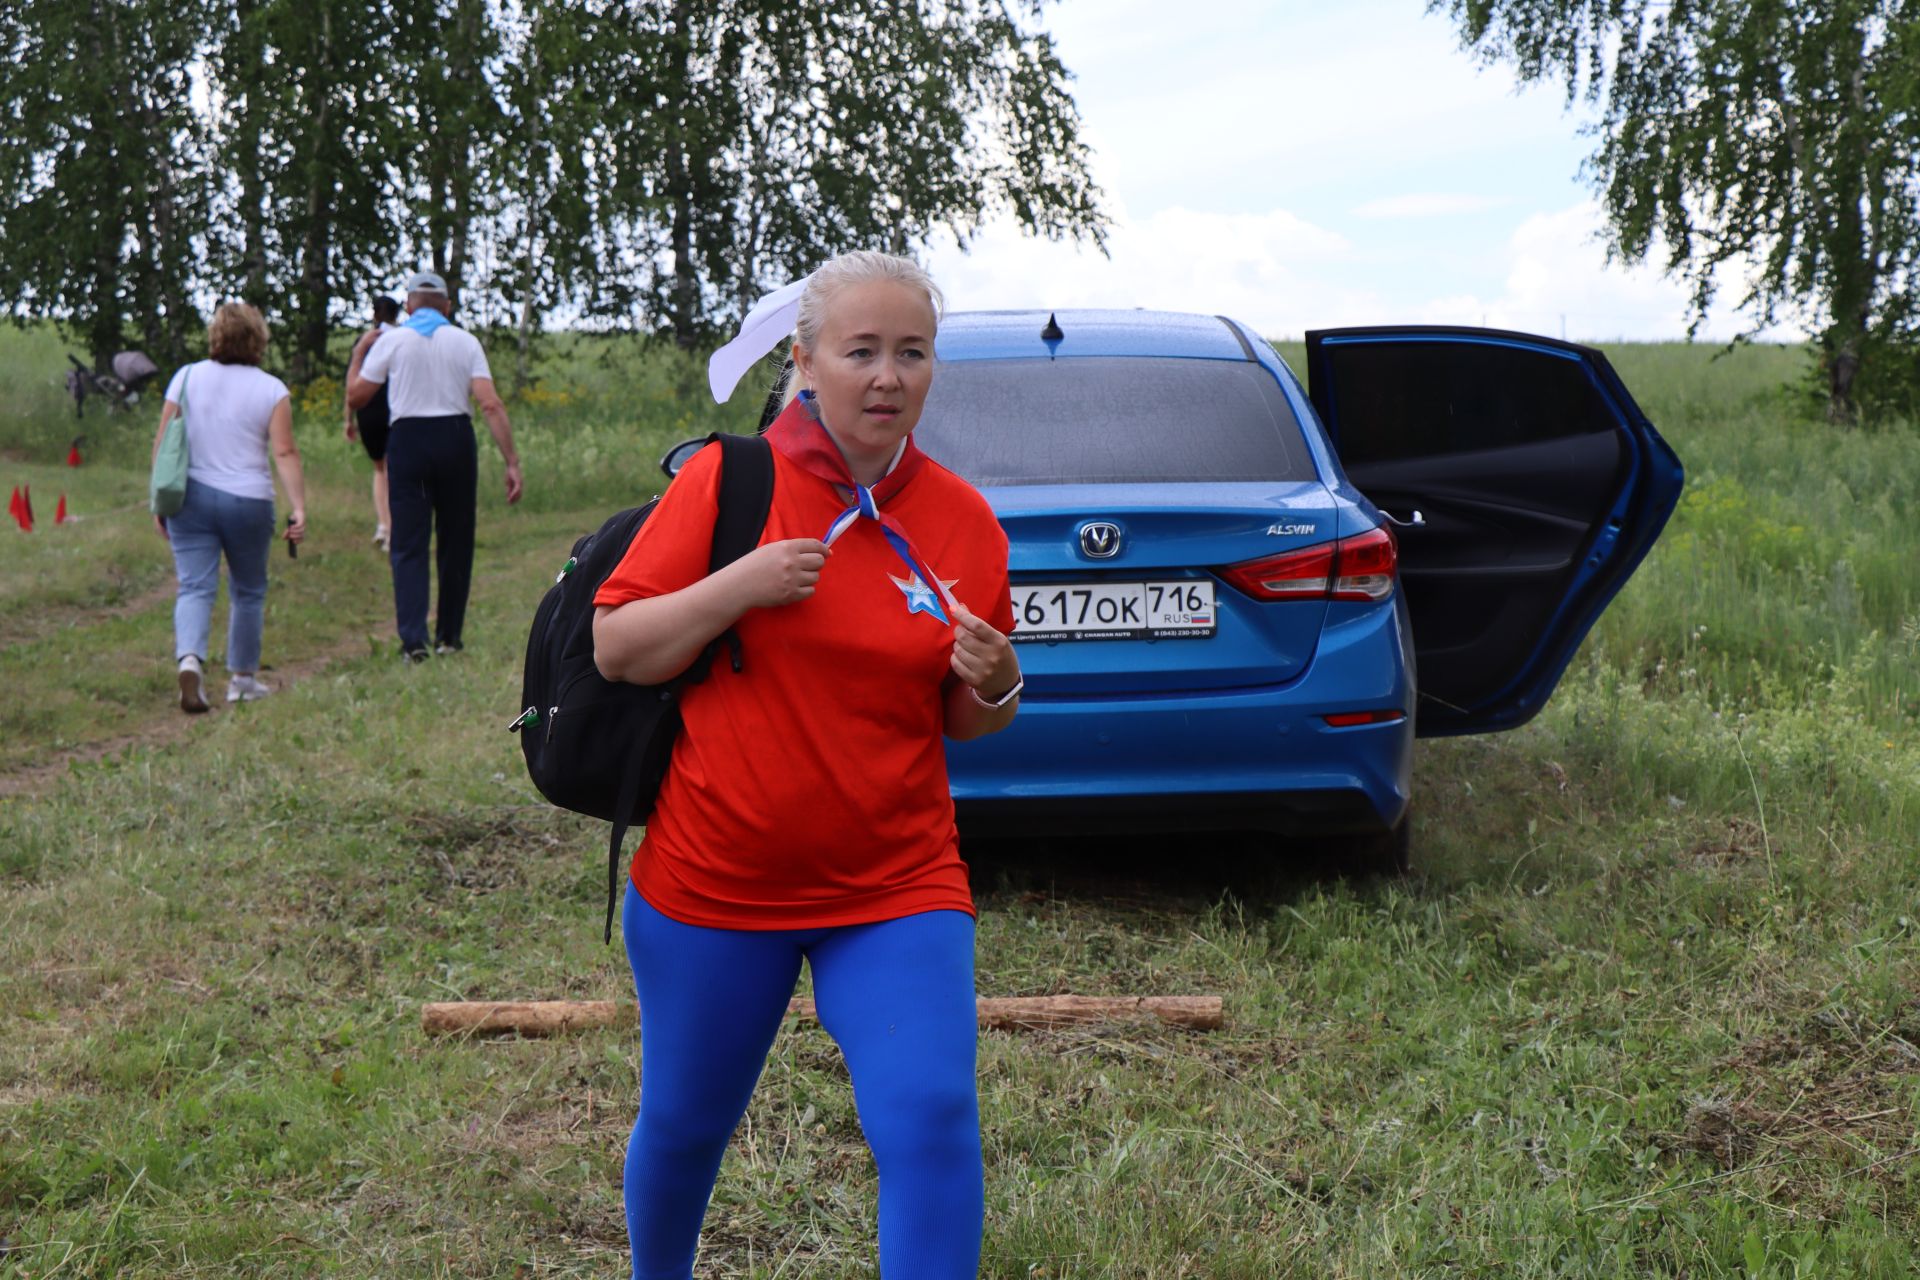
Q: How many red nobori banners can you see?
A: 0